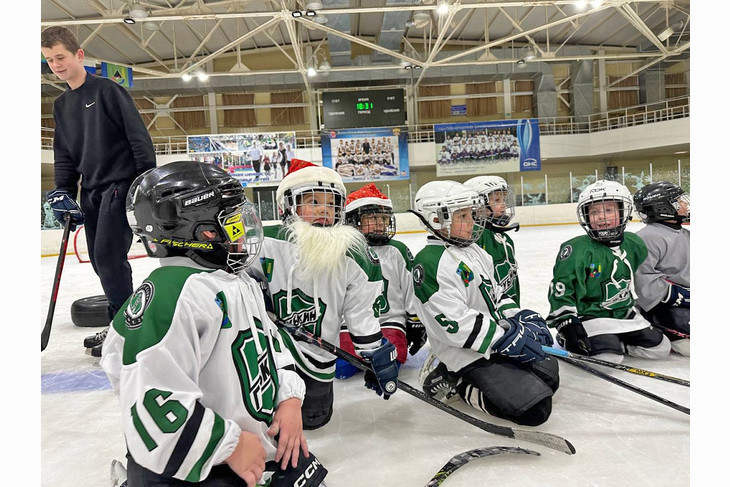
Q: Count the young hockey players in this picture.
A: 7